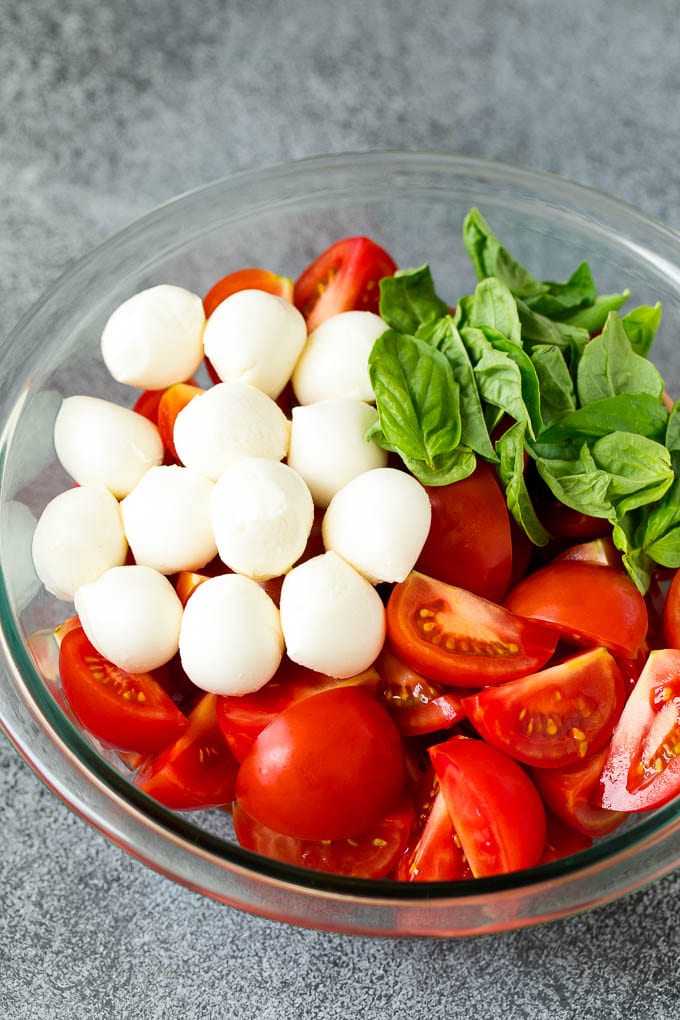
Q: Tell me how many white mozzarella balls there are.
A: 13